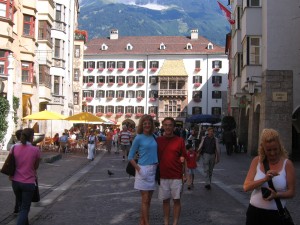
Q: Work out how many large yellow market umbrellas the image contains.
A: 2